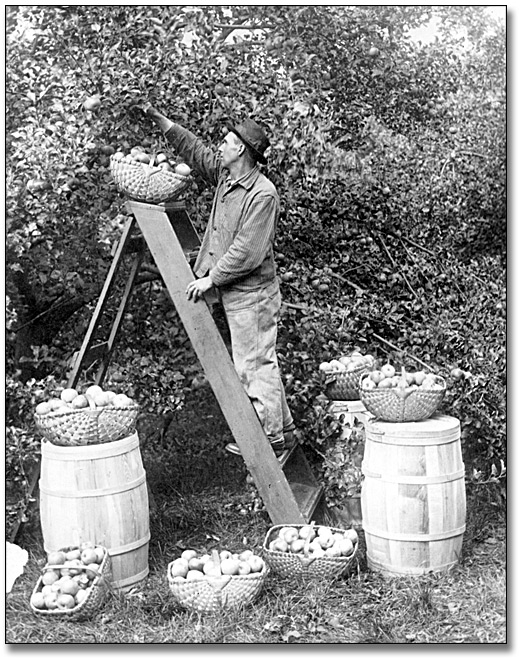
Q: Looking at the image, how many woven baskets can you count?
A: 7